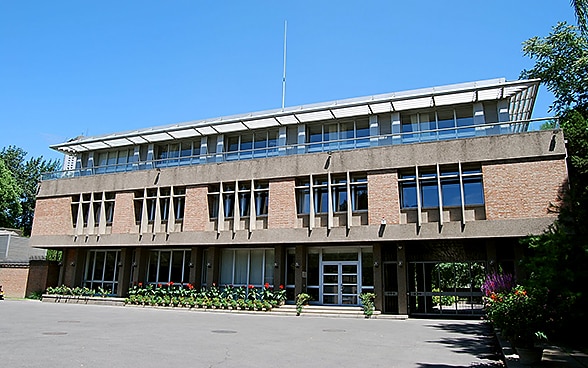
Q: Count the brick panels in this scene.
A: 6